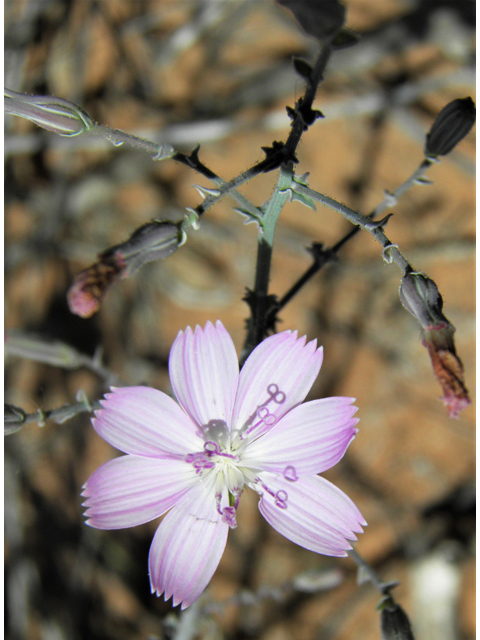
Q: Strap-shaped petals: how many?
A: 7